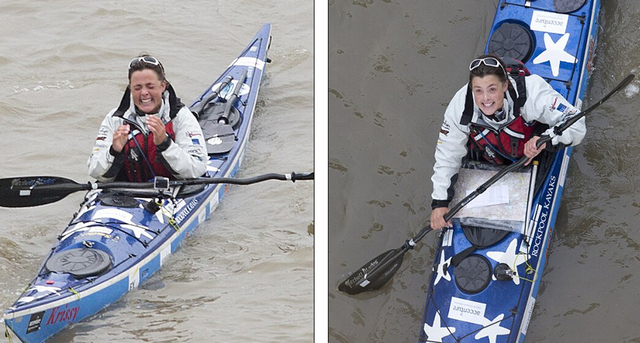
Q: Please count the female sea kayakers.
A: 2